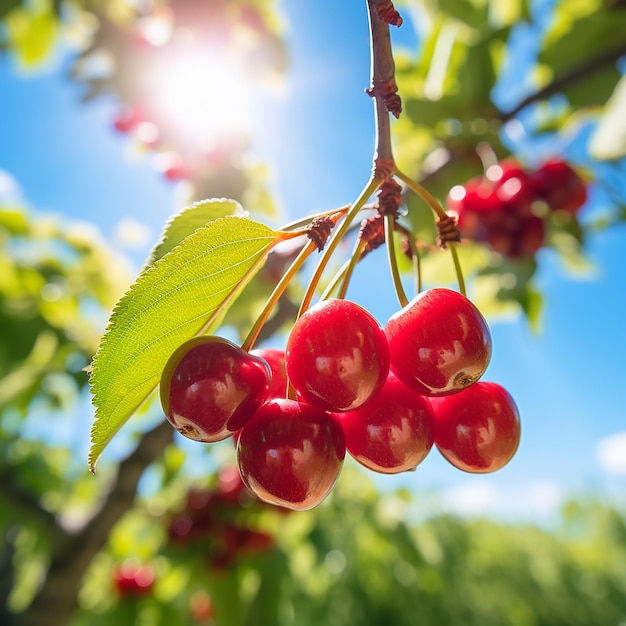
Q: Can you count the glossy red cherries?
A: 7